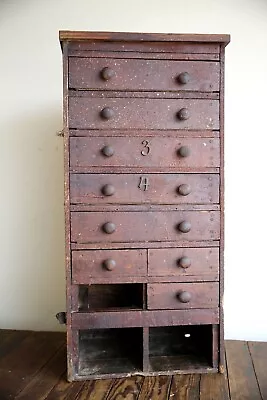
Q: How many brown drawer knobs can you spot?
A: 13